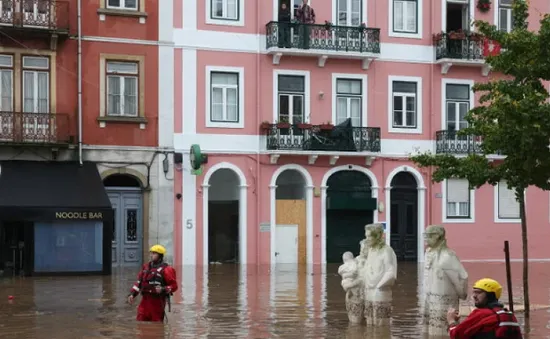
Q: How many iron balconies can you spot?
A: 6